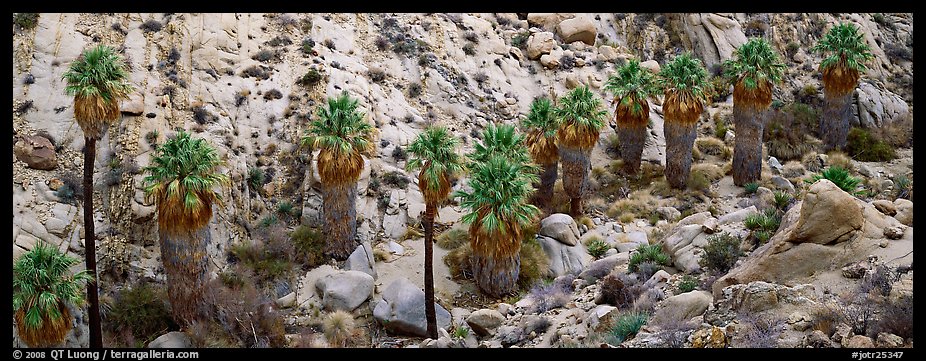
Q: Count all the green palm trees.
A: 13